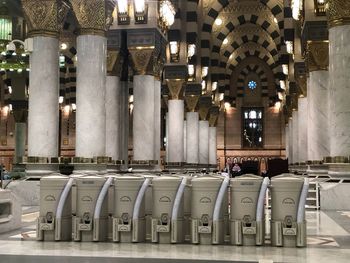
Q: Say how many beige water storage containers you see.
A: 7